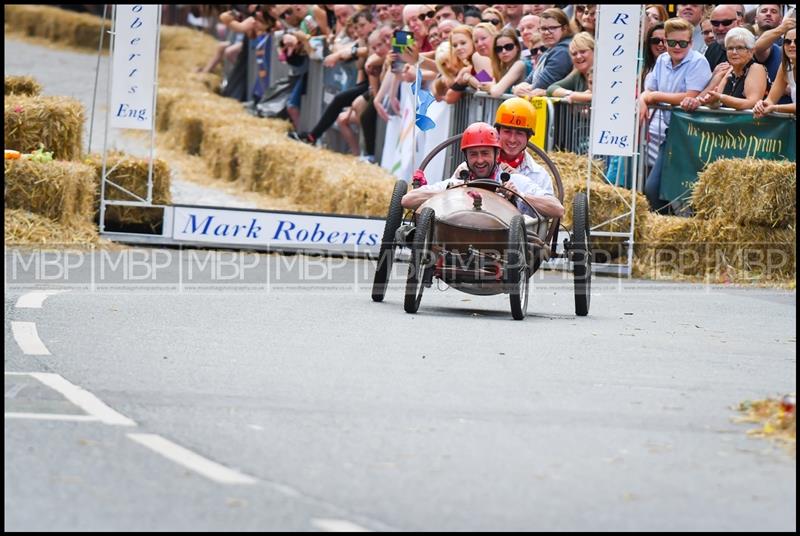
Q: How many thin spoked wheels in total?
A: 4